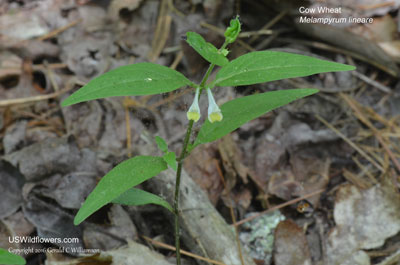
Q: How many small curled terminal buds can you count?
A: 1